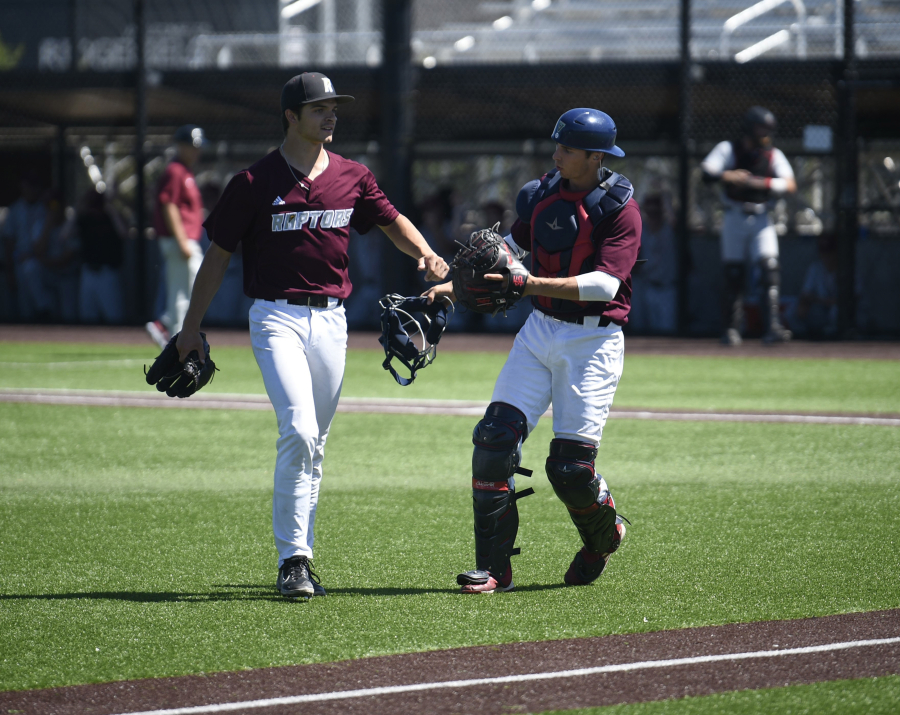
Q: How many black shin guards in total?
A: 4